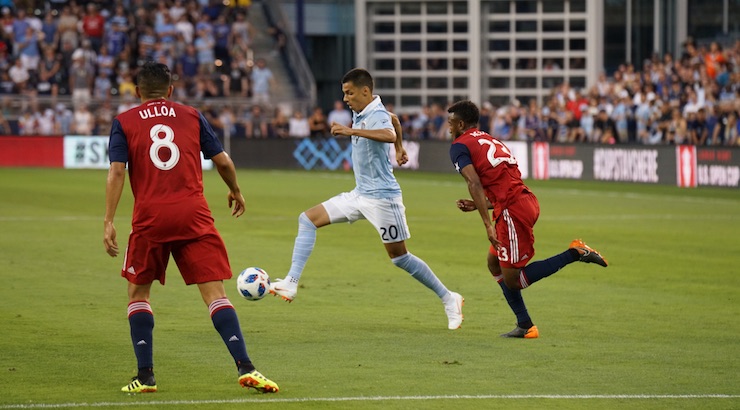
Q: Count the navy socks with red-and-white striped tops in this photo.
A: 4